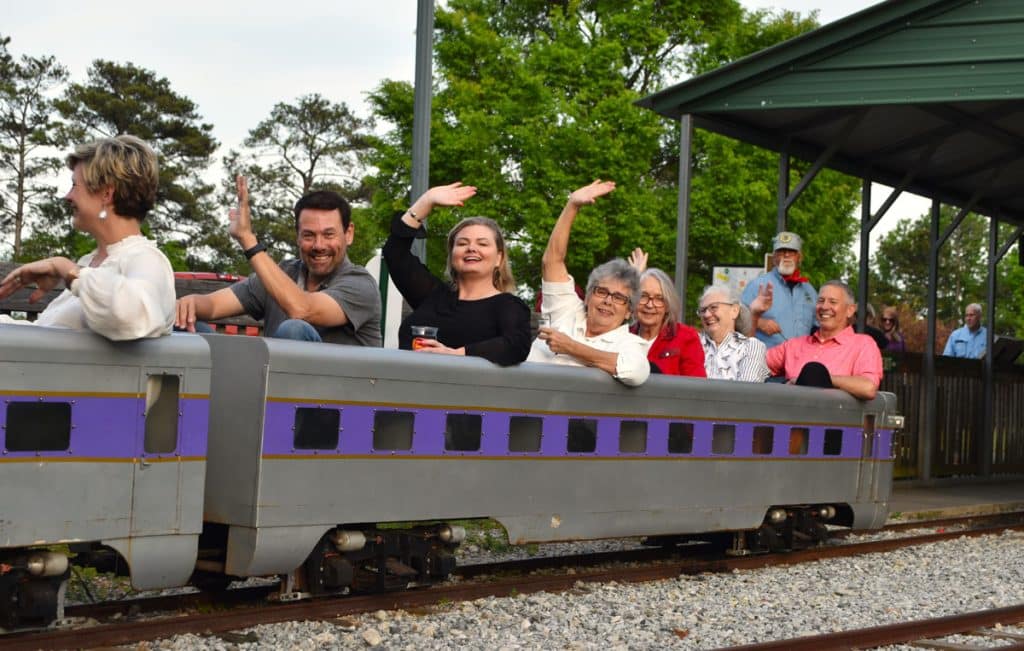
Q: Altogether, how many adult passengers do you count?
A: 7